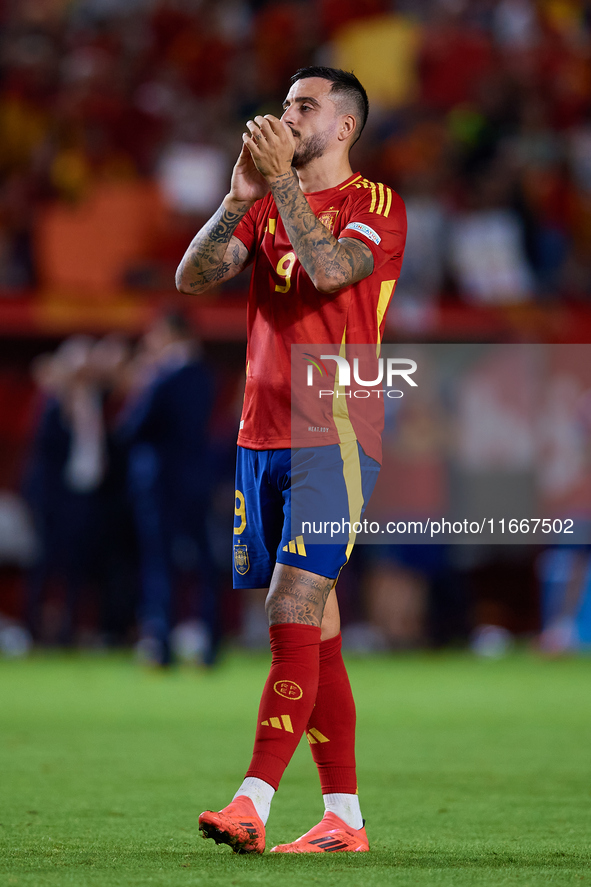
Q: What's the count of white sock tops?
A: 2